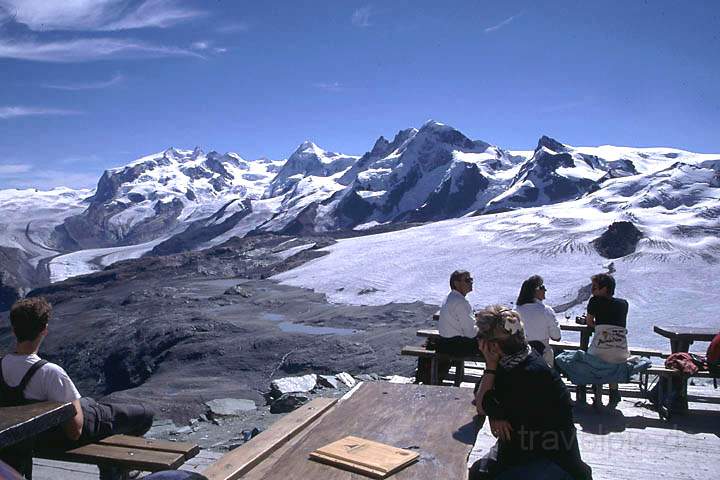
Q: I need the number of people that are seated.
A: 5